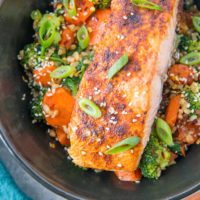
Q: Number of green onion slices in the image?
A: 11